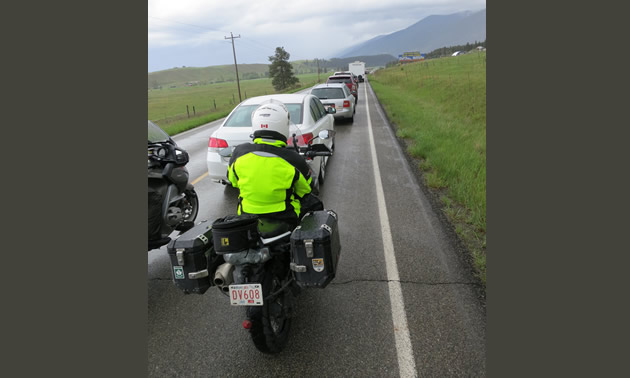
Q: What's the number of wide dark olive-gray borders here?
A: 2